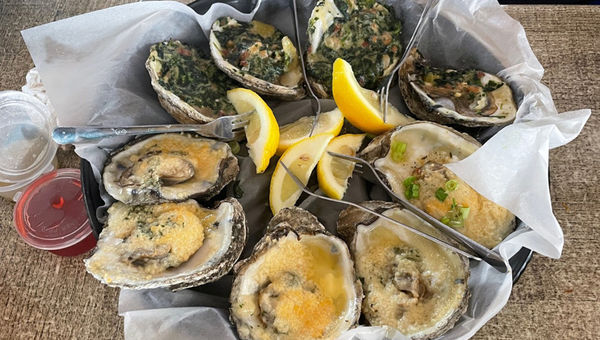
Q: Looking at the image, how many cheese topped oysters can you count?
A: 5